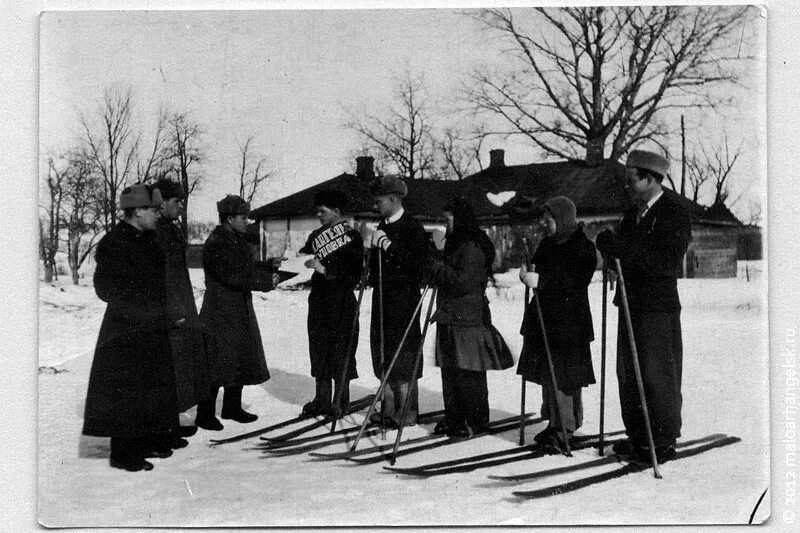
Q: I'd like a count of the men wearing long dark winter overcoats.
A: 3